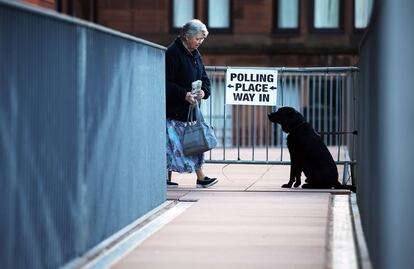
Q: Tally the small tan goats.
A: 0